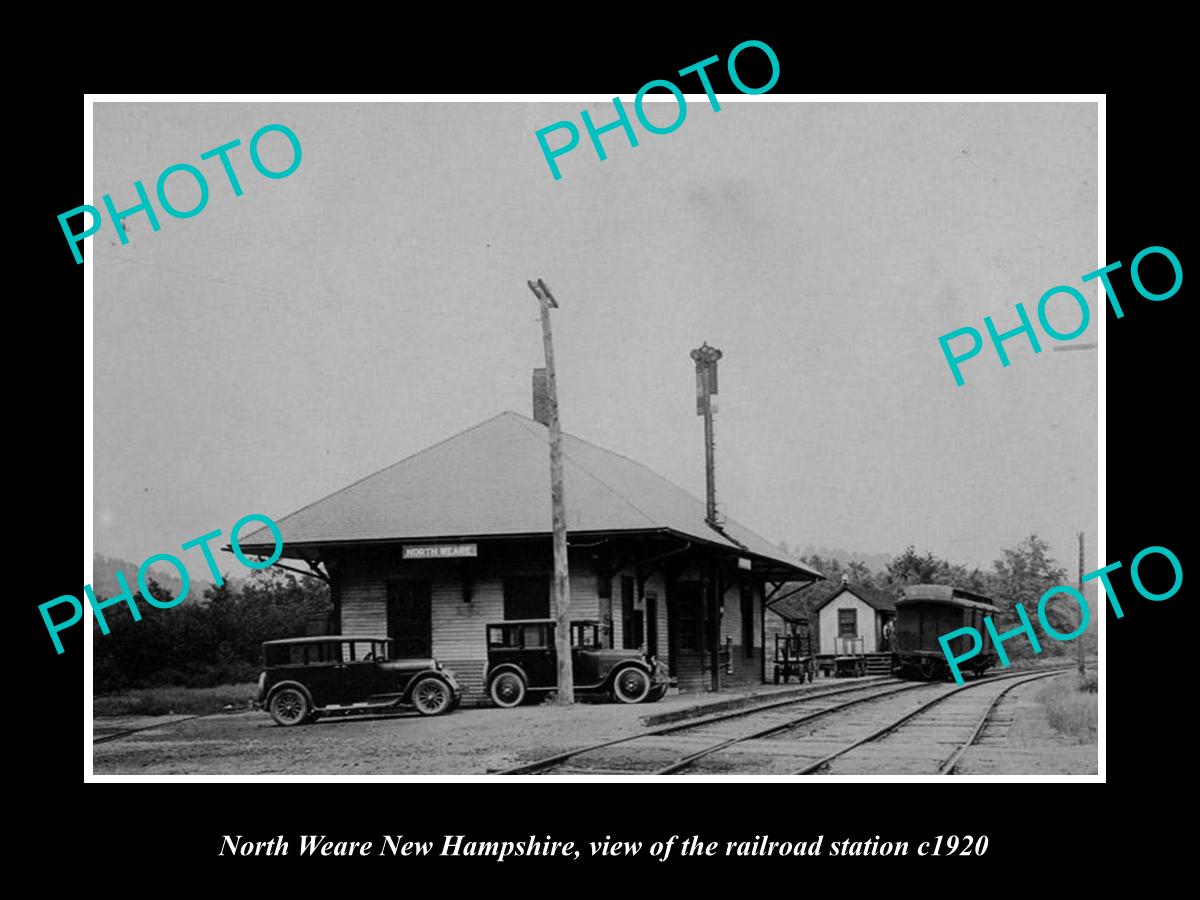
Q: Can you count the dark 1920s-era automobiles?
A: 2